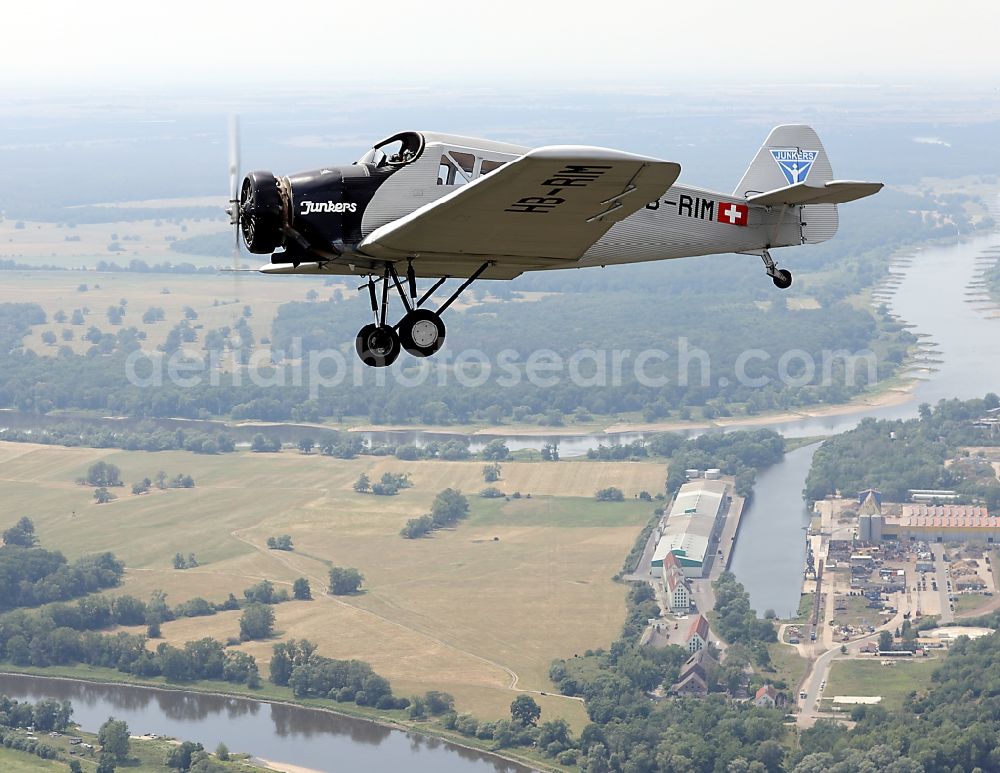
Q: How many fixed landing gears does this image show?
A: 3